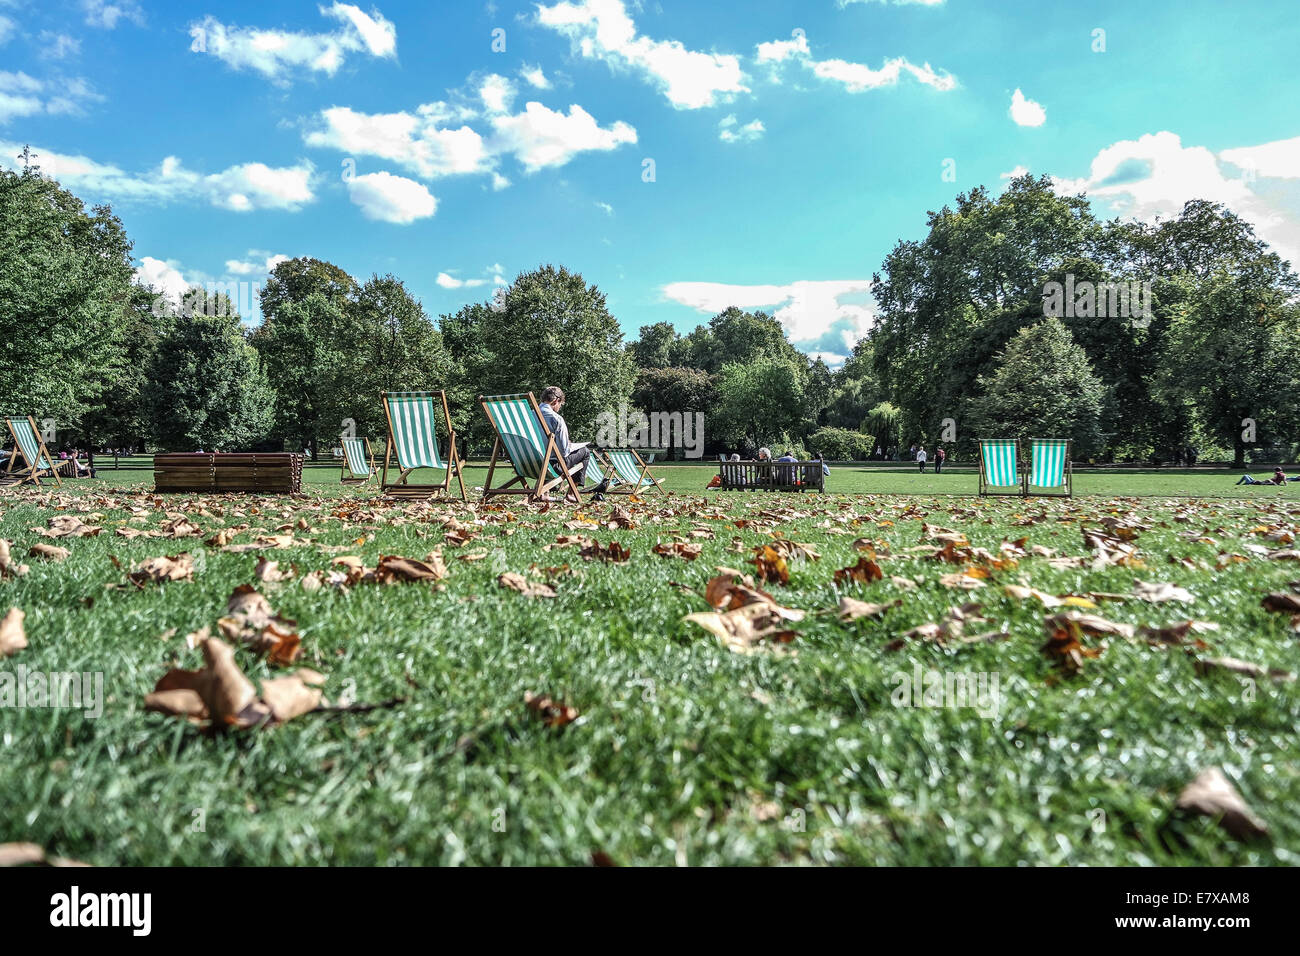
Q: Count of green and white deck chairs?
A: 8